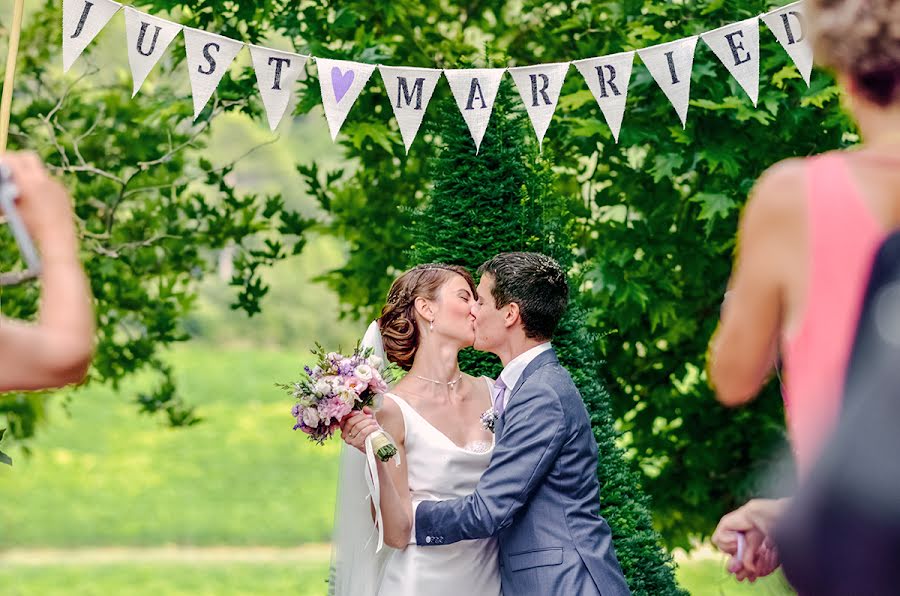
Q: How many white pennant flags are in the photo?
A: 12